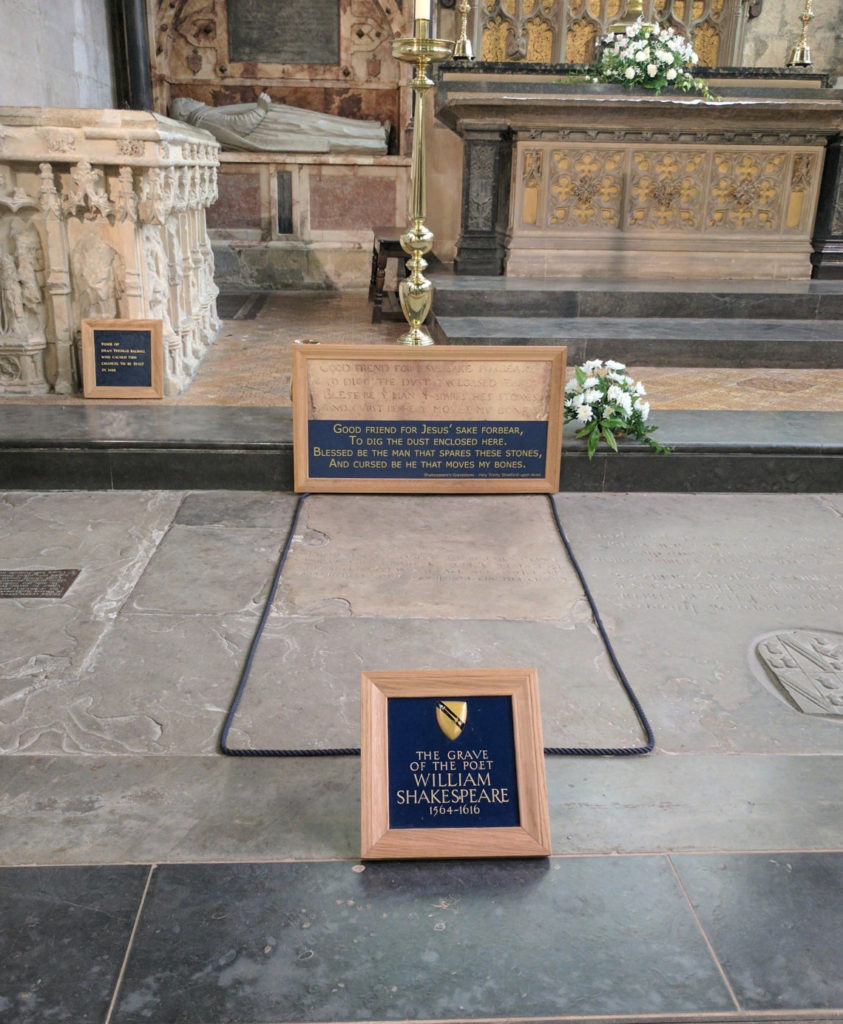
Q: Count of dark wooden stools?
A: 1